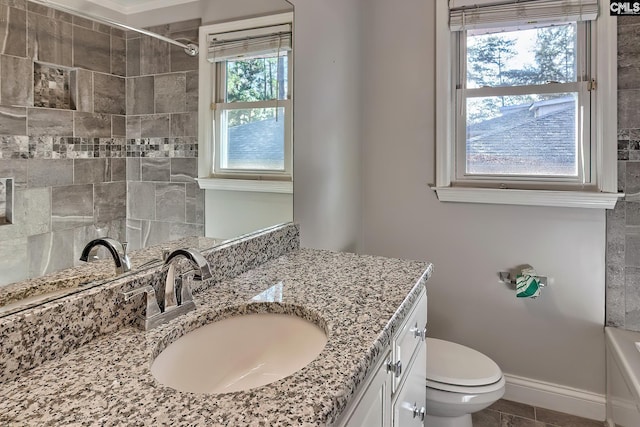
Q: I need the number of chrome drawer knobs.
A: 3